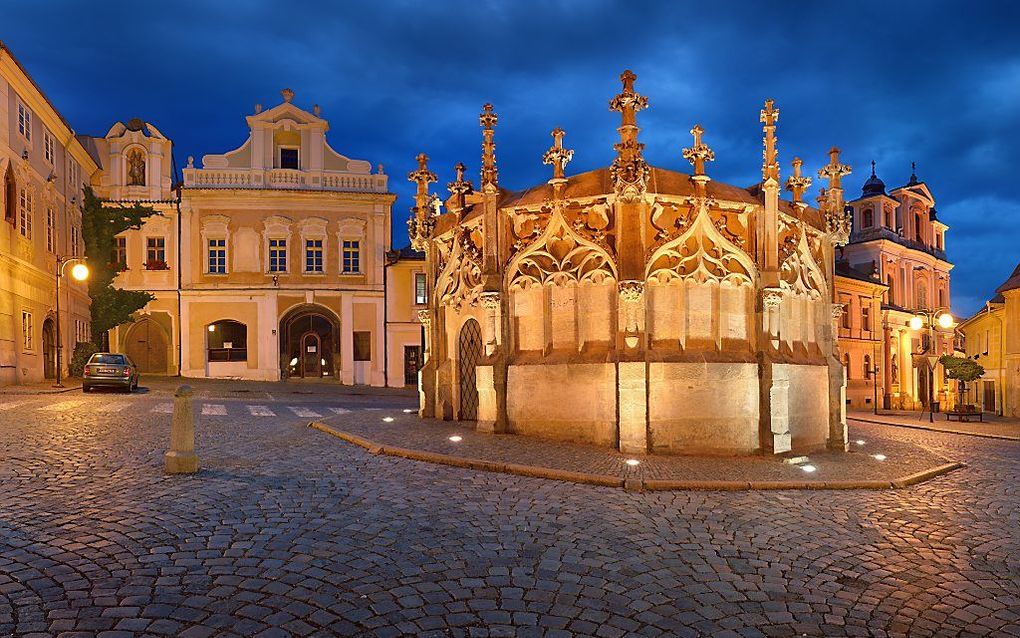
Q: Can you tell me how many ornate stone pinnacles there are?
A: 9